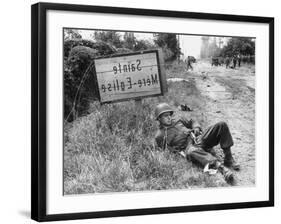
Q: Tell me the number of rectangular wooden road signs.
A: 1